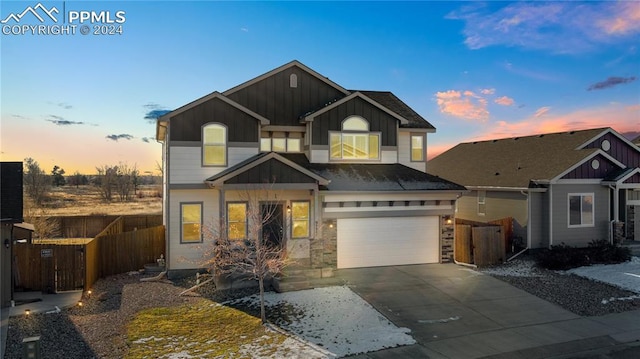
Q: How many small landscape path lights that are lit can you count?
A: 3